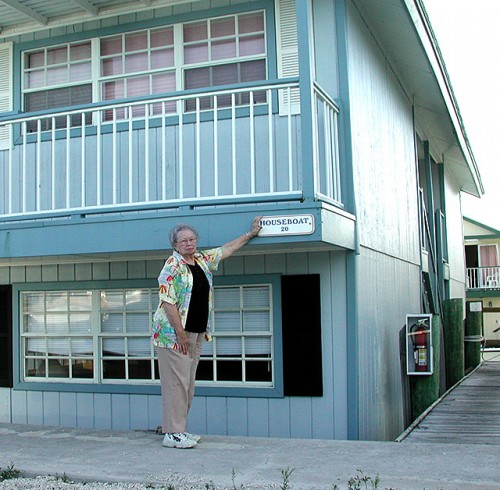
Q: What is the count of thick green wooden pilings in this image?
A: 3